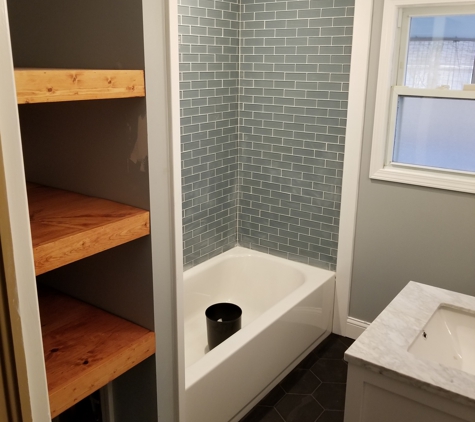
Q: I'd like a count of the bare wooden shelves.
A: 3